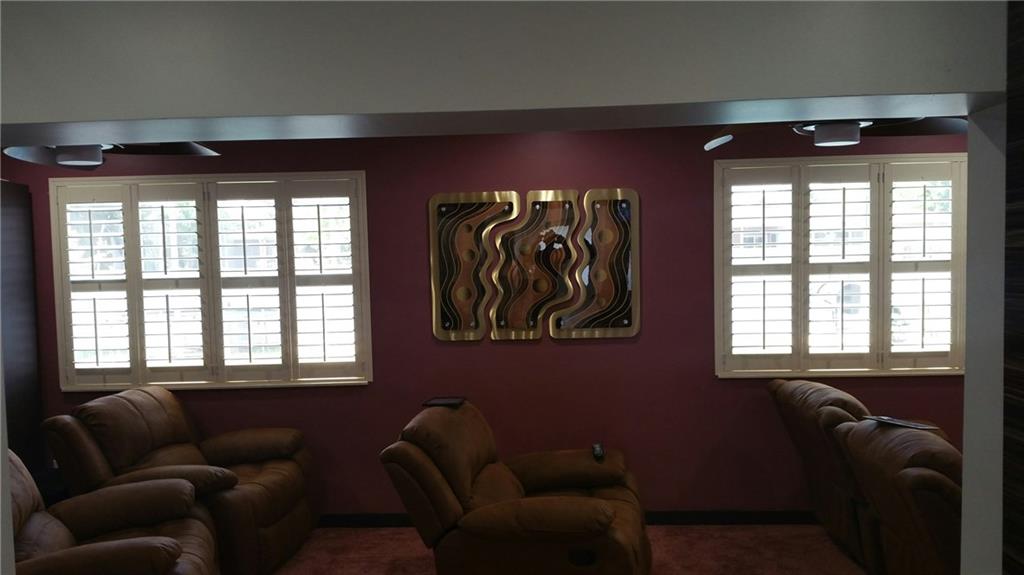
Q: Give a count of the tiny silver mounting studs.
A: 12